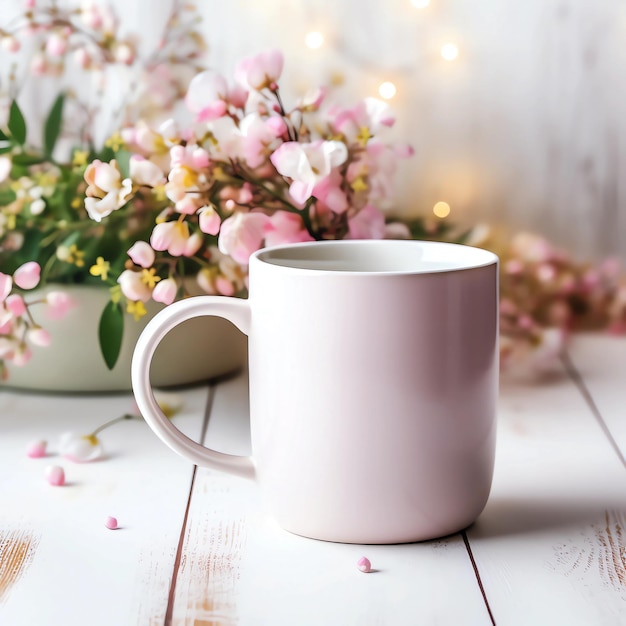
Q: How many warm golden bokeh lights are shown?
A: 5